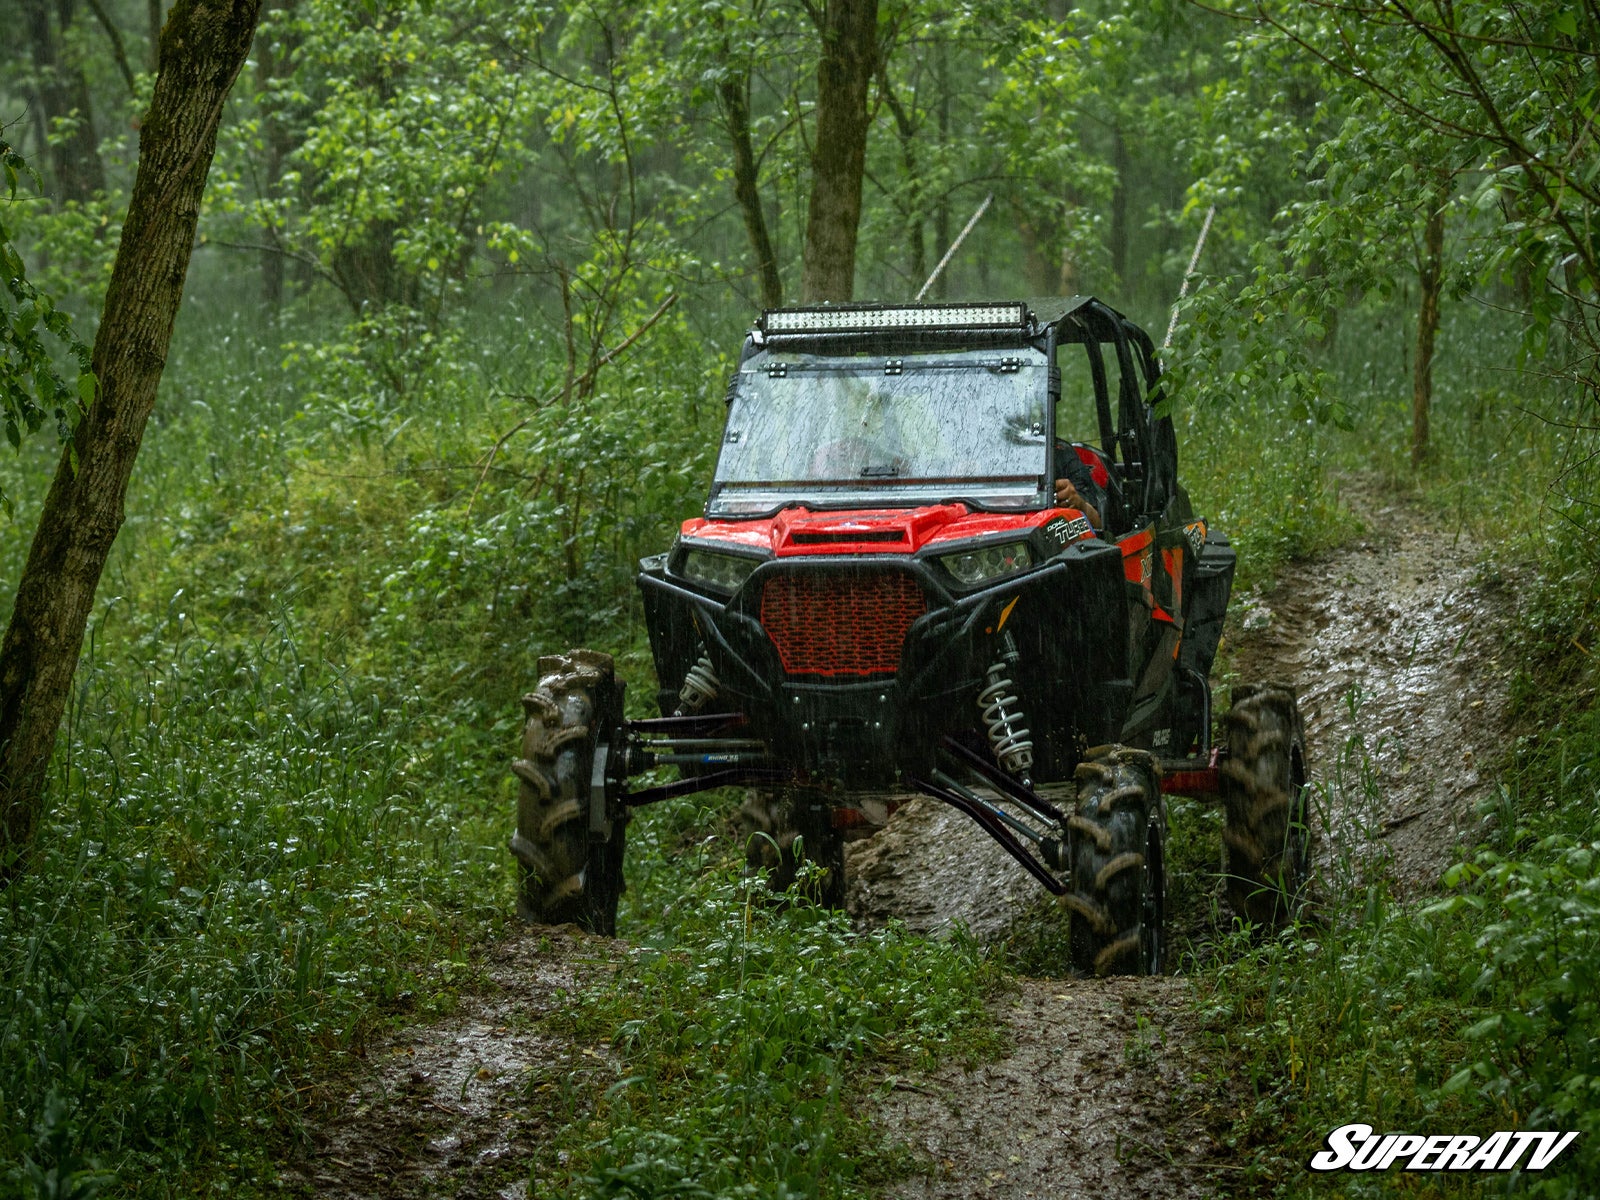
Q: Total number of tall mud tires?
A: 4